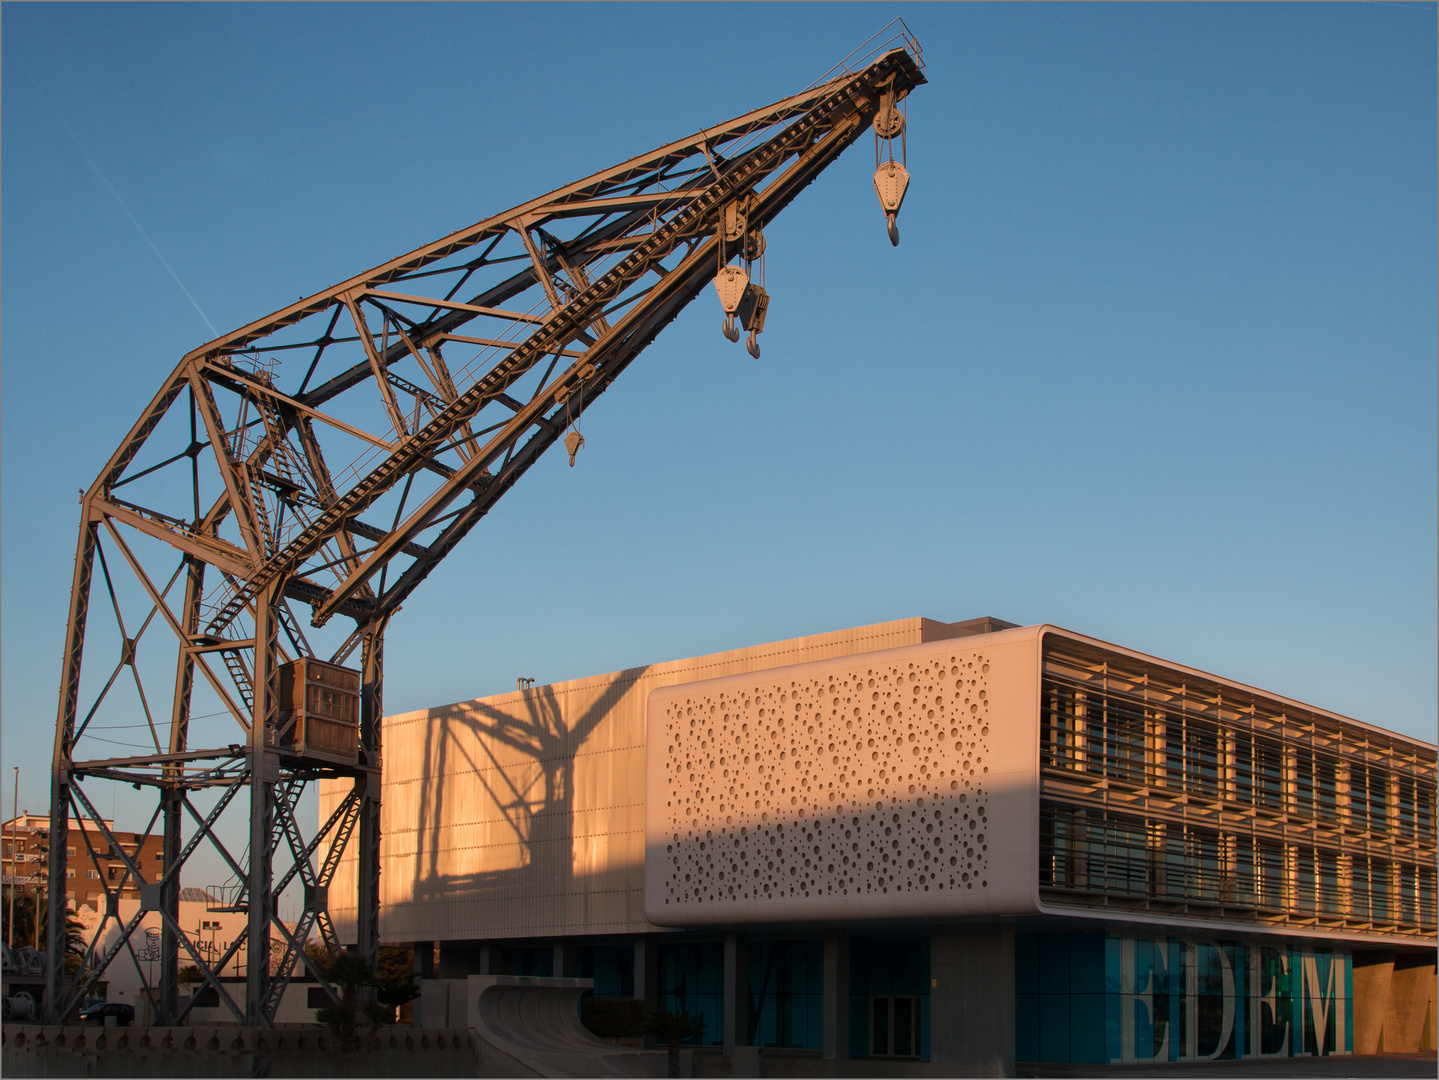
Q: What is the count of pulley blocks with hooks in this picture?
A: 4